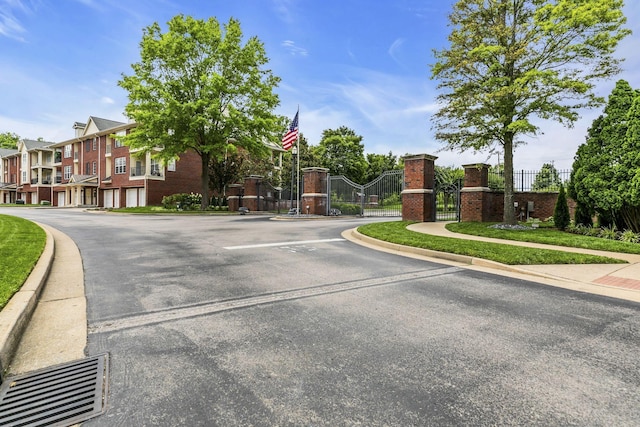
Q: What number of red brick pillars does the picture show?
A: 5